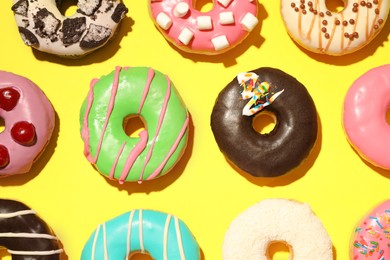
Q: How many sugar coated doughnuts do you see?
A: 1